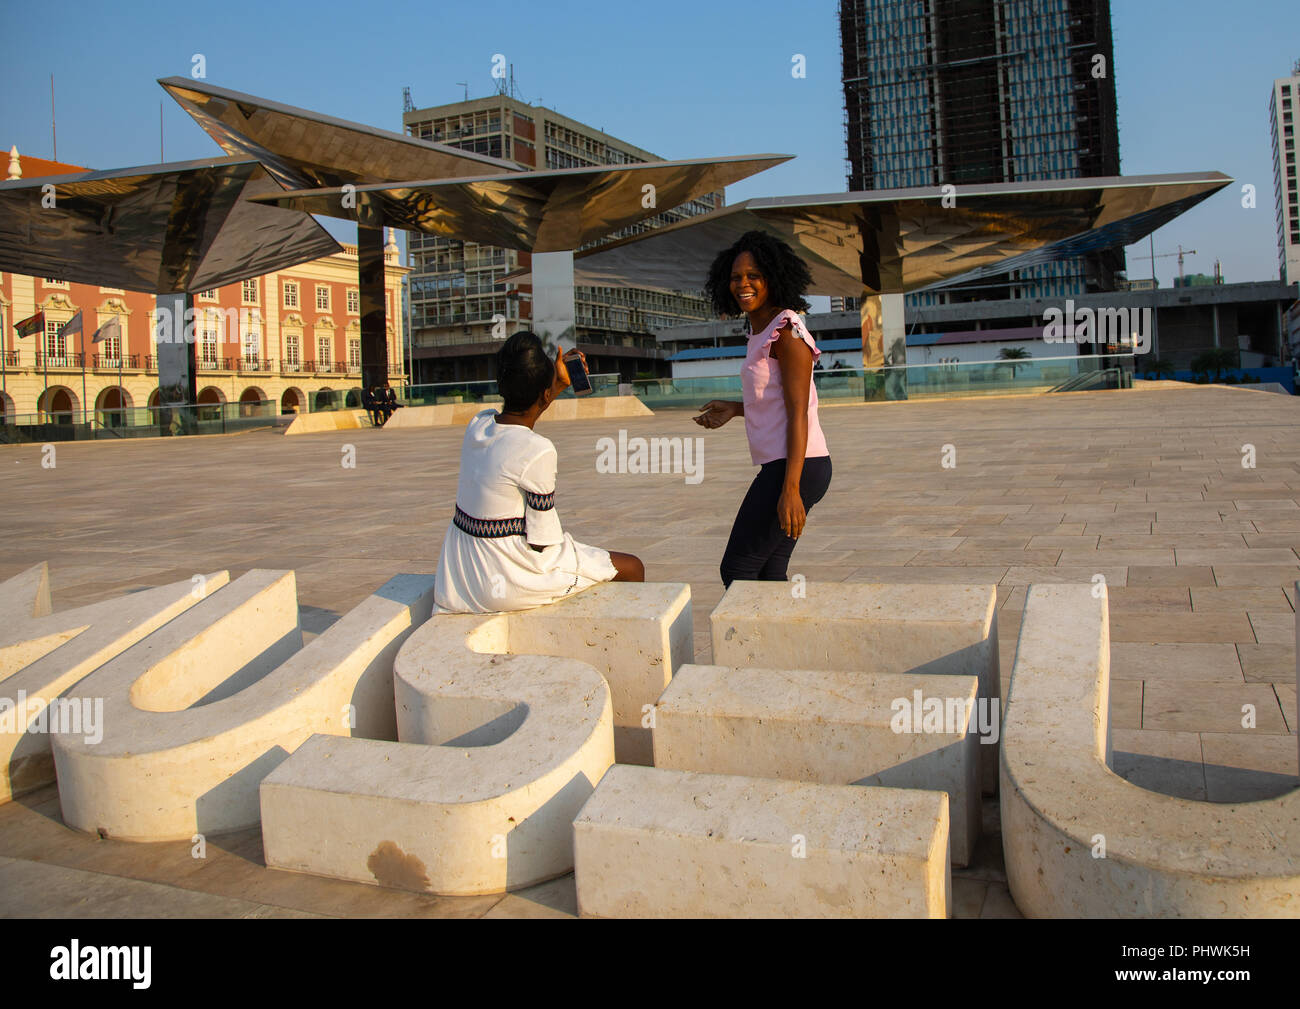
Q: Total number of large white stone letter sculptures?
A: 5